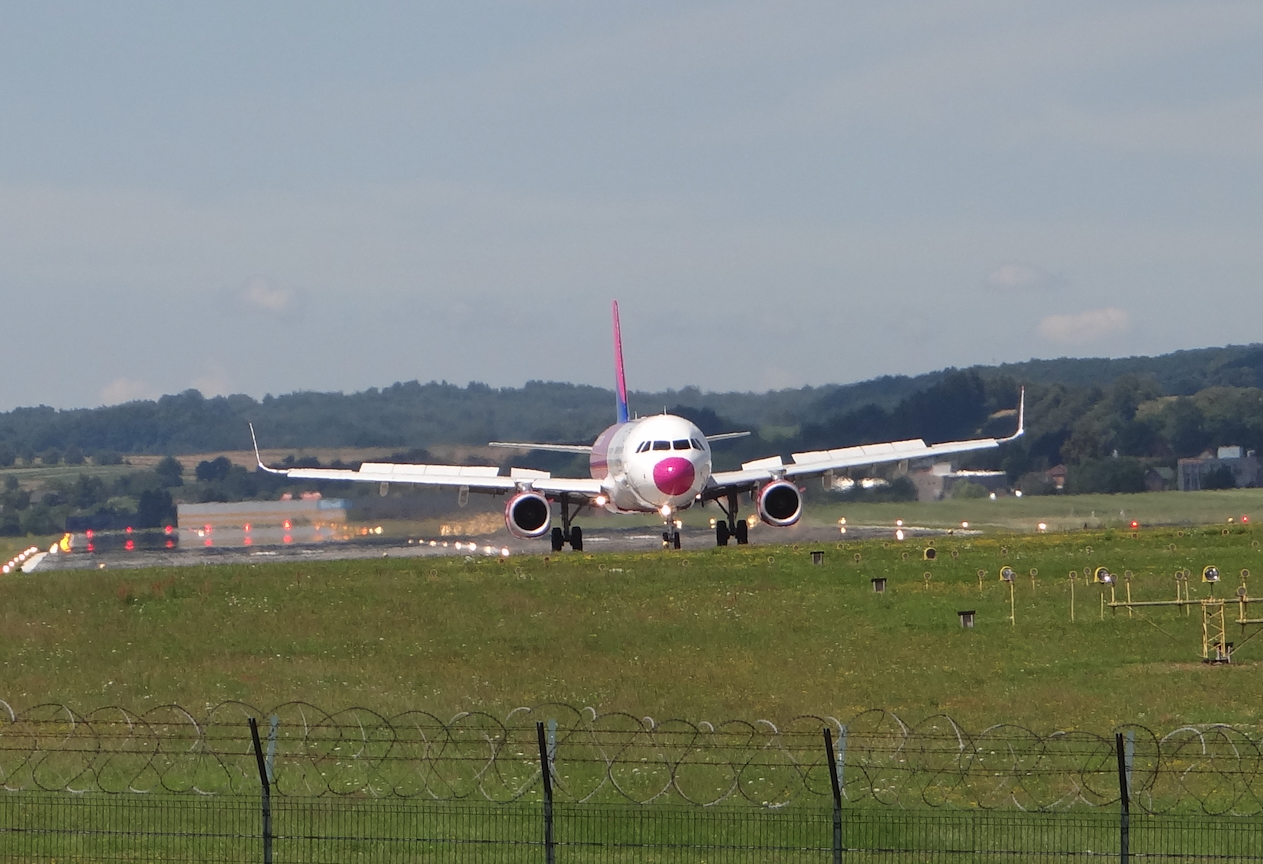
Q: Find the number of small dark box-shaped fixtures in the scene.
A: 3